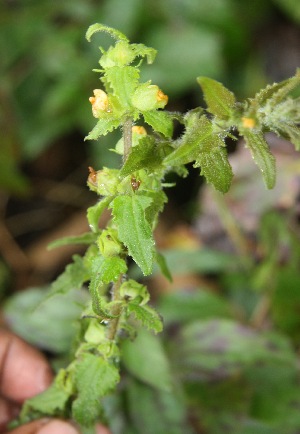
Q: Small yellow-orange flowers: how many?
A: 4